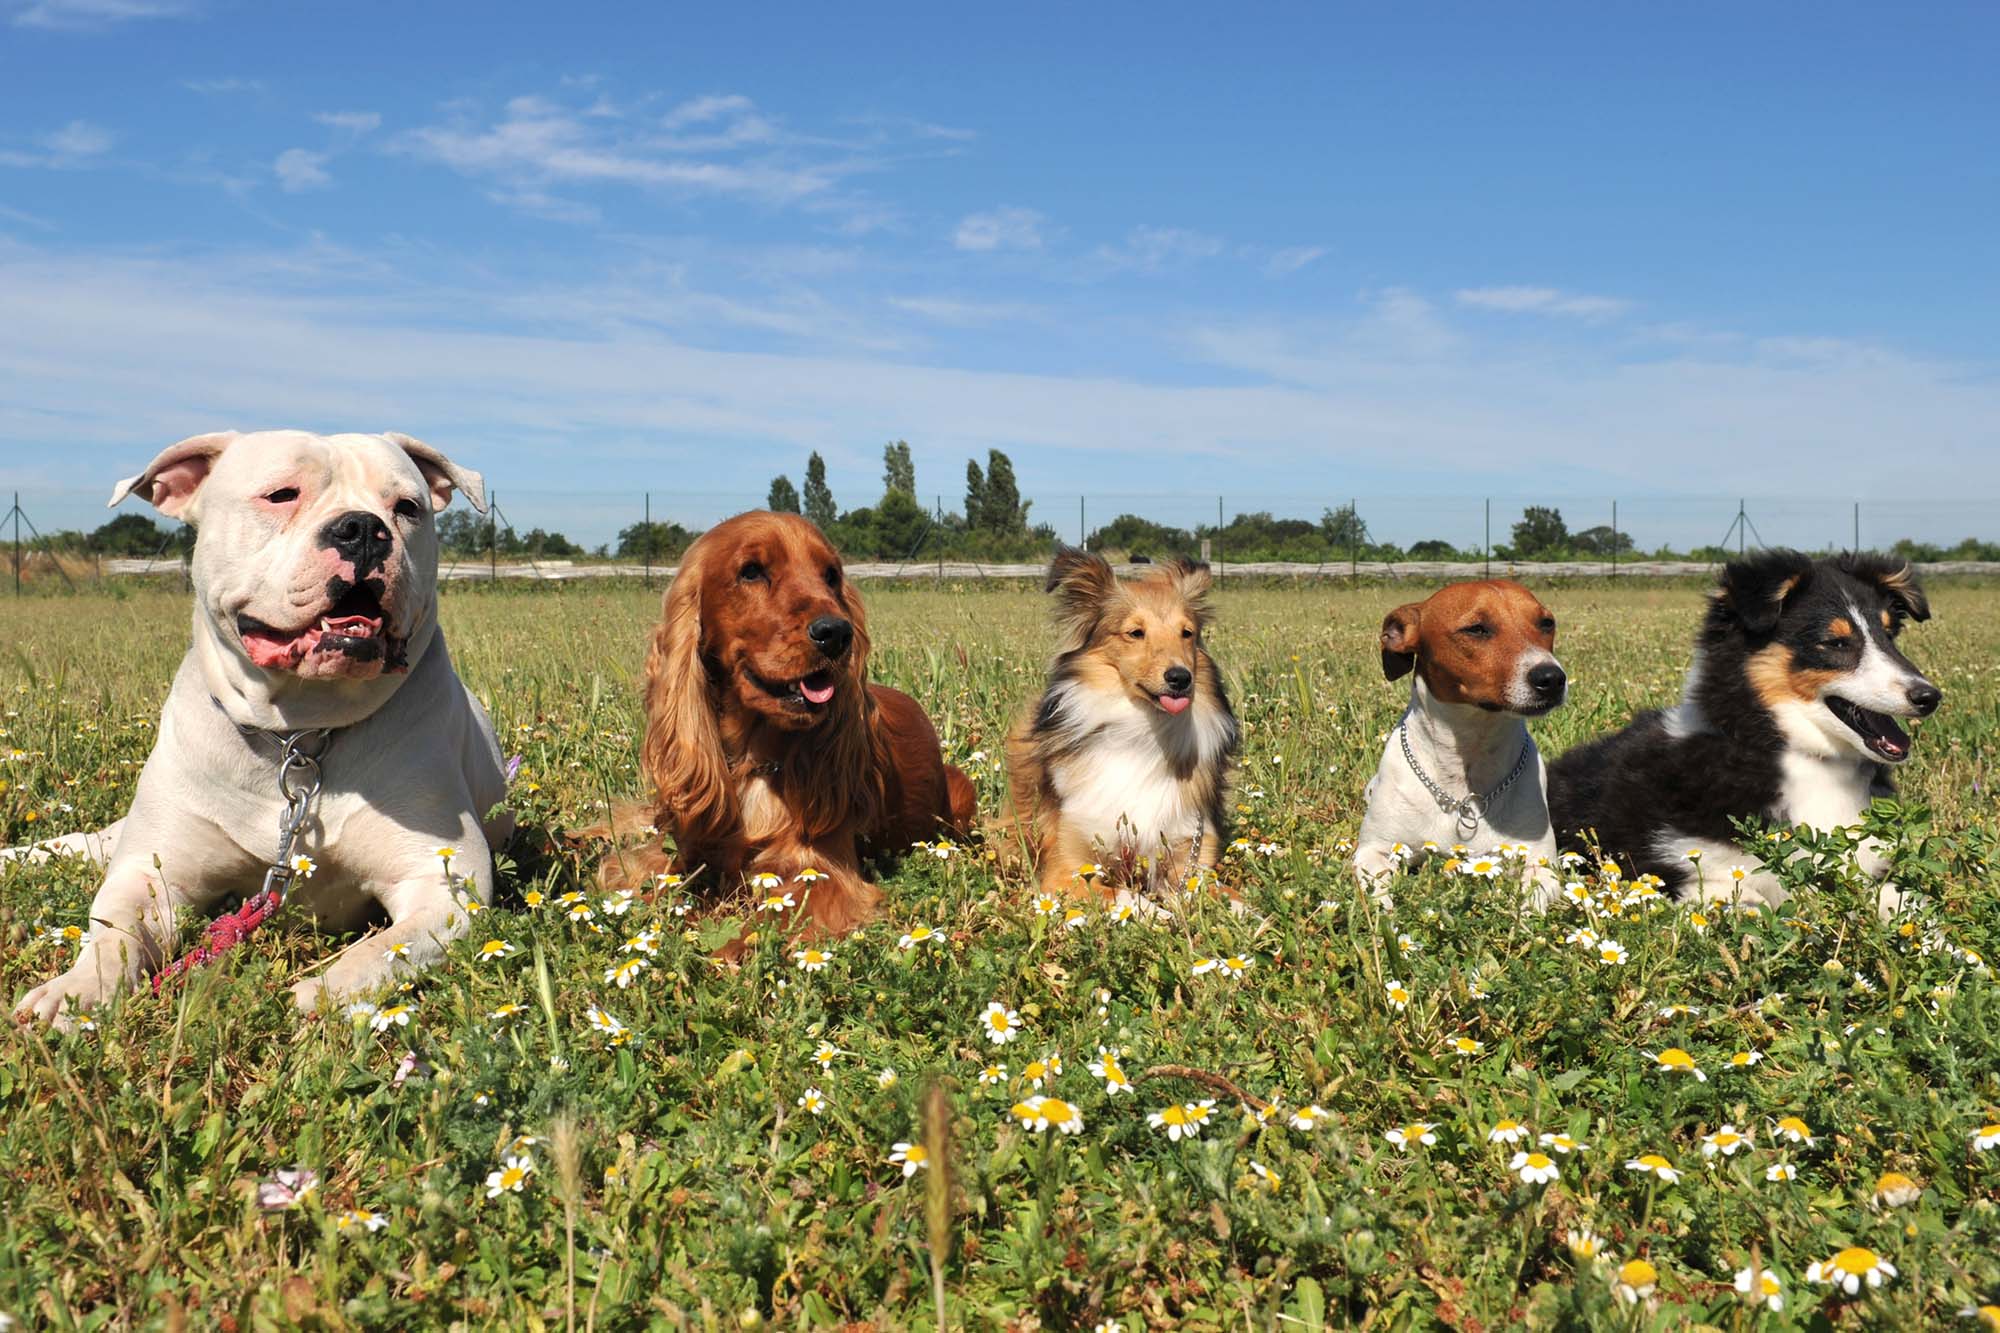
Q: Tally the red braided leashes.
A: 1